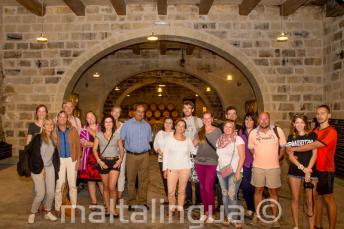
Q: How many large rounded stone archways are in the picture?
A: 3